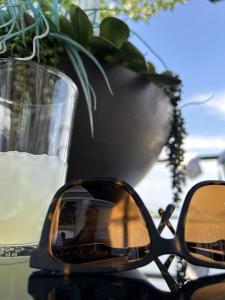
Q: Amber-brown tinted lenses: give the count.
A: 2